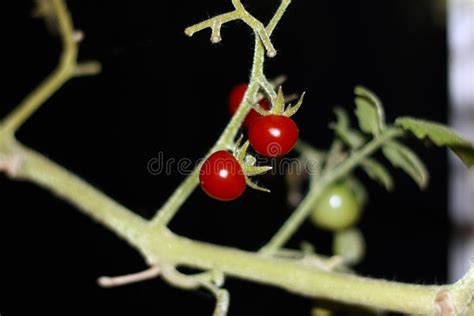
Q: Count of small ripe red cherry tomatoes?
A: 3